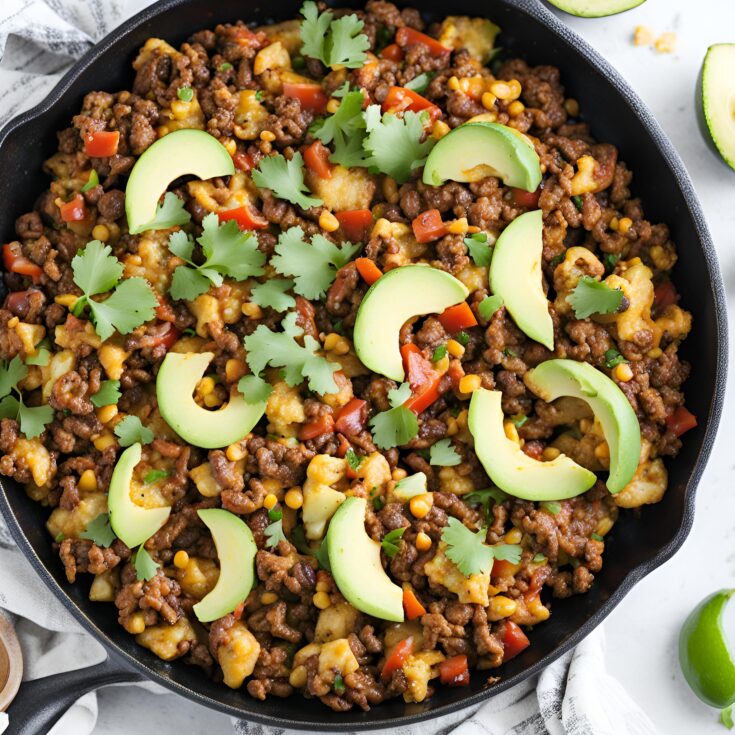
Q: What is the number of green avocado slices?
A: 10